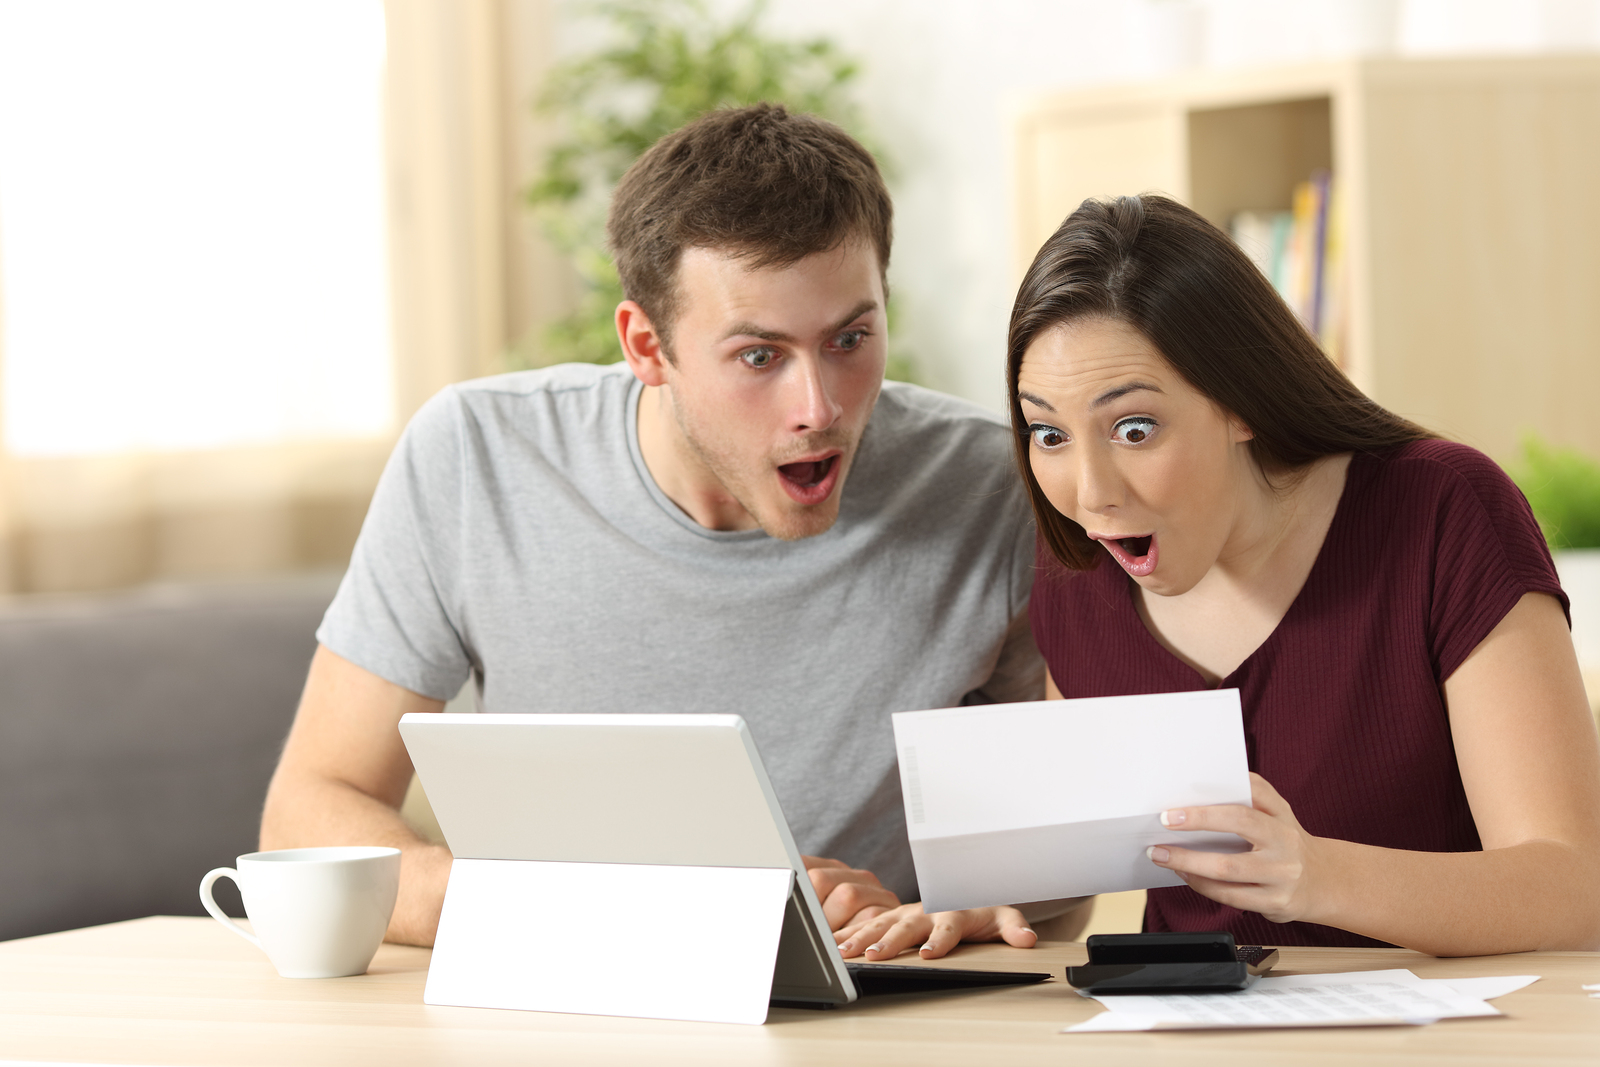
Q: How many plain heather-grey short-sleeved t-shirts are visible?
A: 1